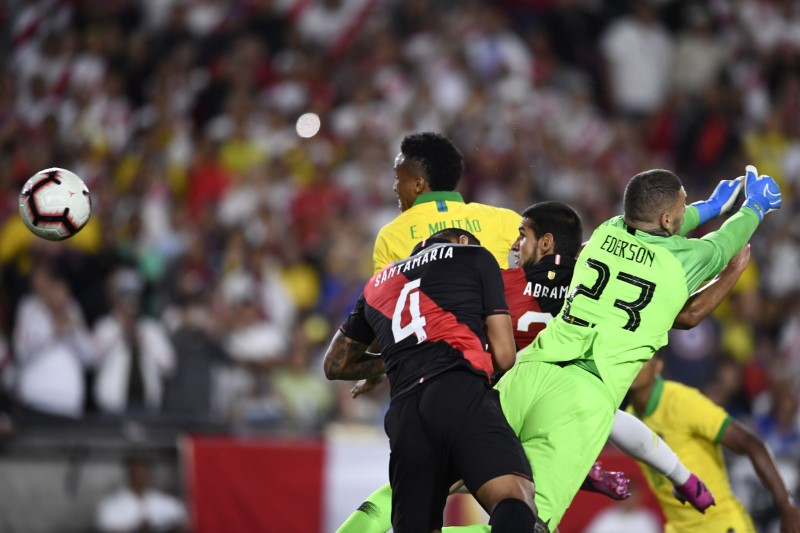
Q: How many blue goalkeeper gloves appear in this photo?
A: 2